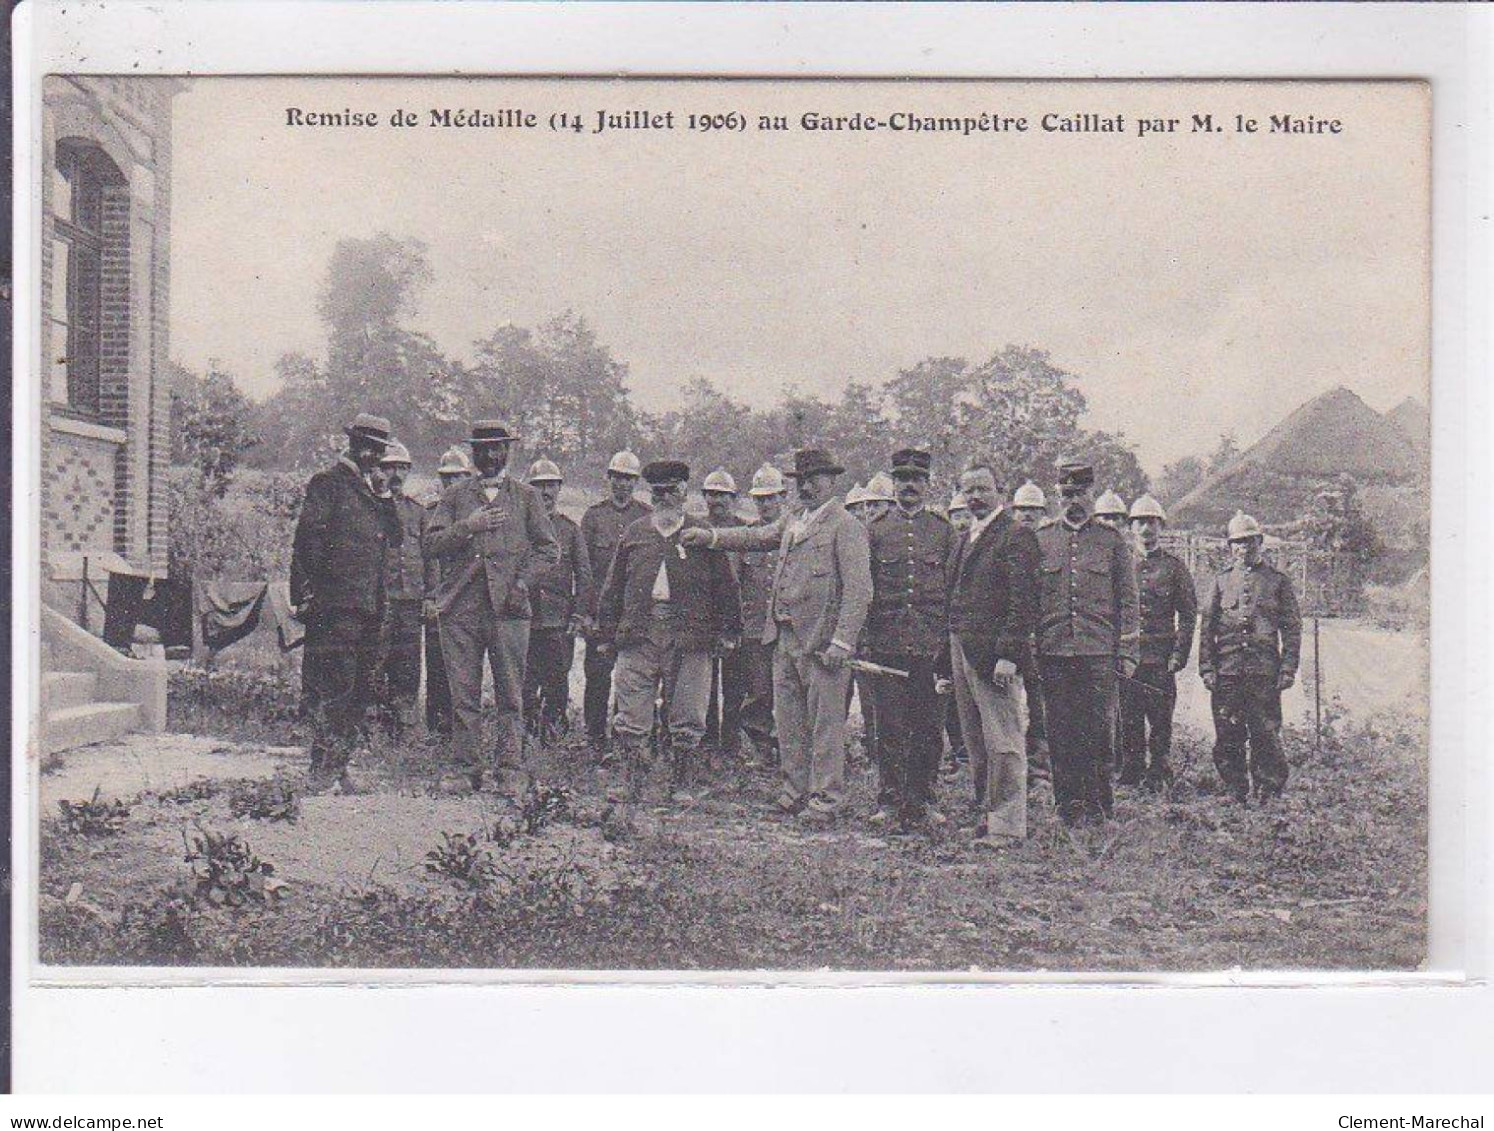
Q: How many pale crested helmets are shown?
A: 13